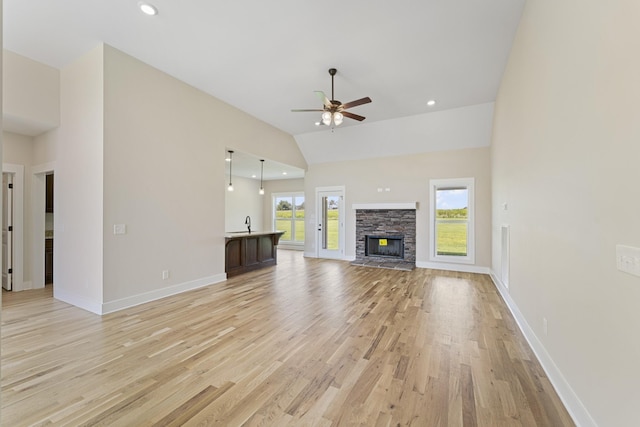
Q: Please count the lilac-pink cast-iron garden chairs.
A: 0